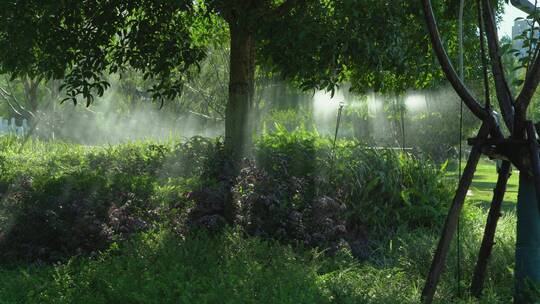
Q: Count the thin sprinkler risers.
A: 1